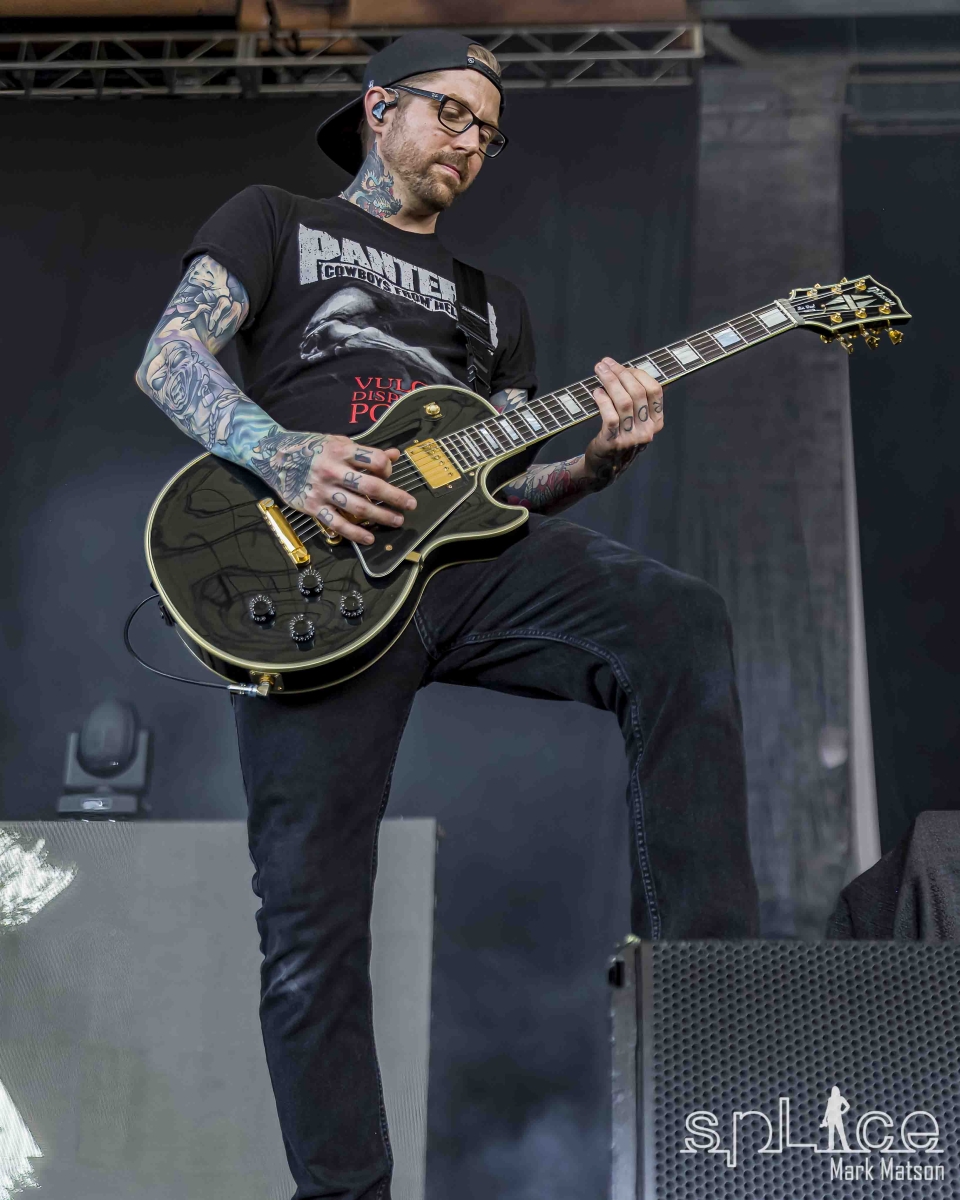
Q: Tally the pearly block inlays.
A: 9